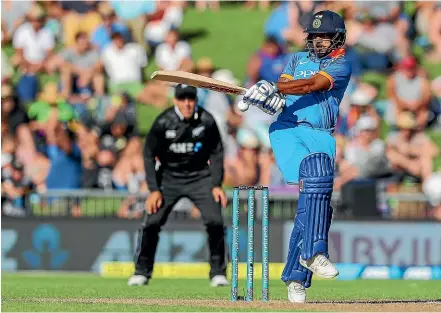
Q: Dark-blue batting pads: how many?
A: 2